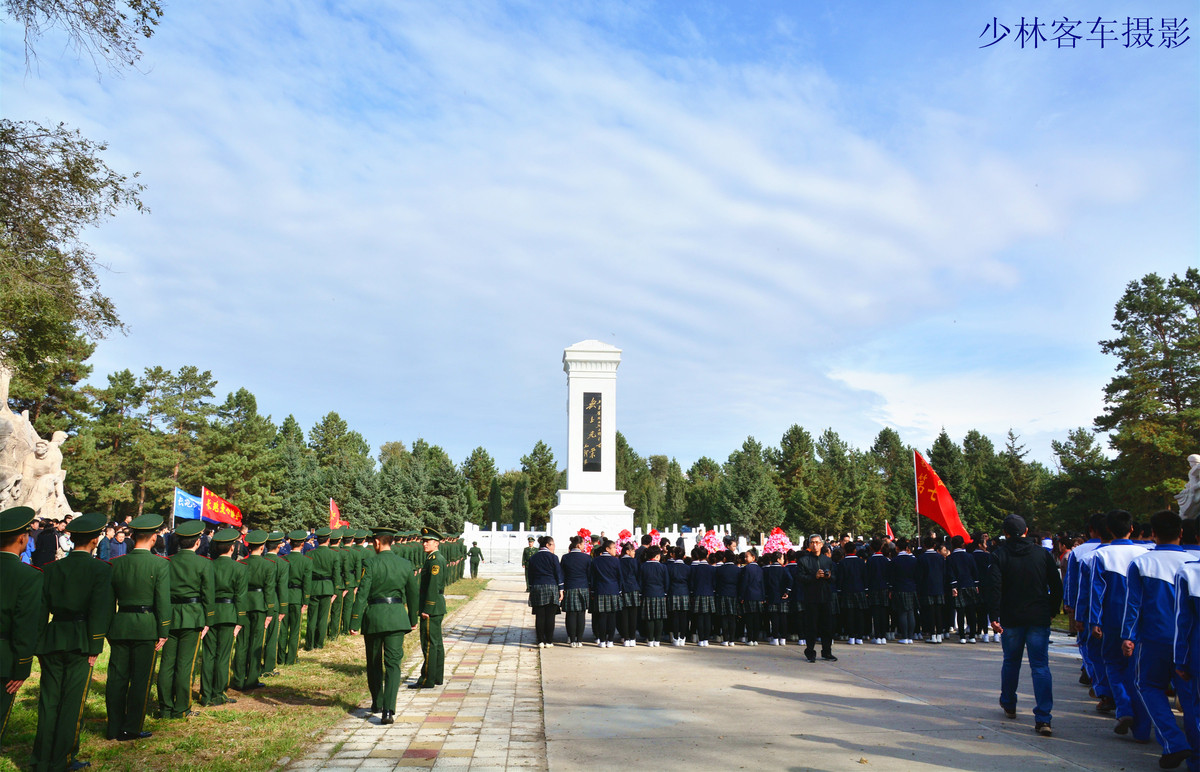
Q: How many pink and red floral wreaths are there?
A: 5